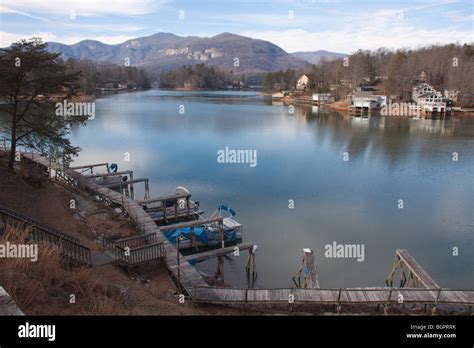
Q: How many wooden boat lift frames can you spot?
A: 8